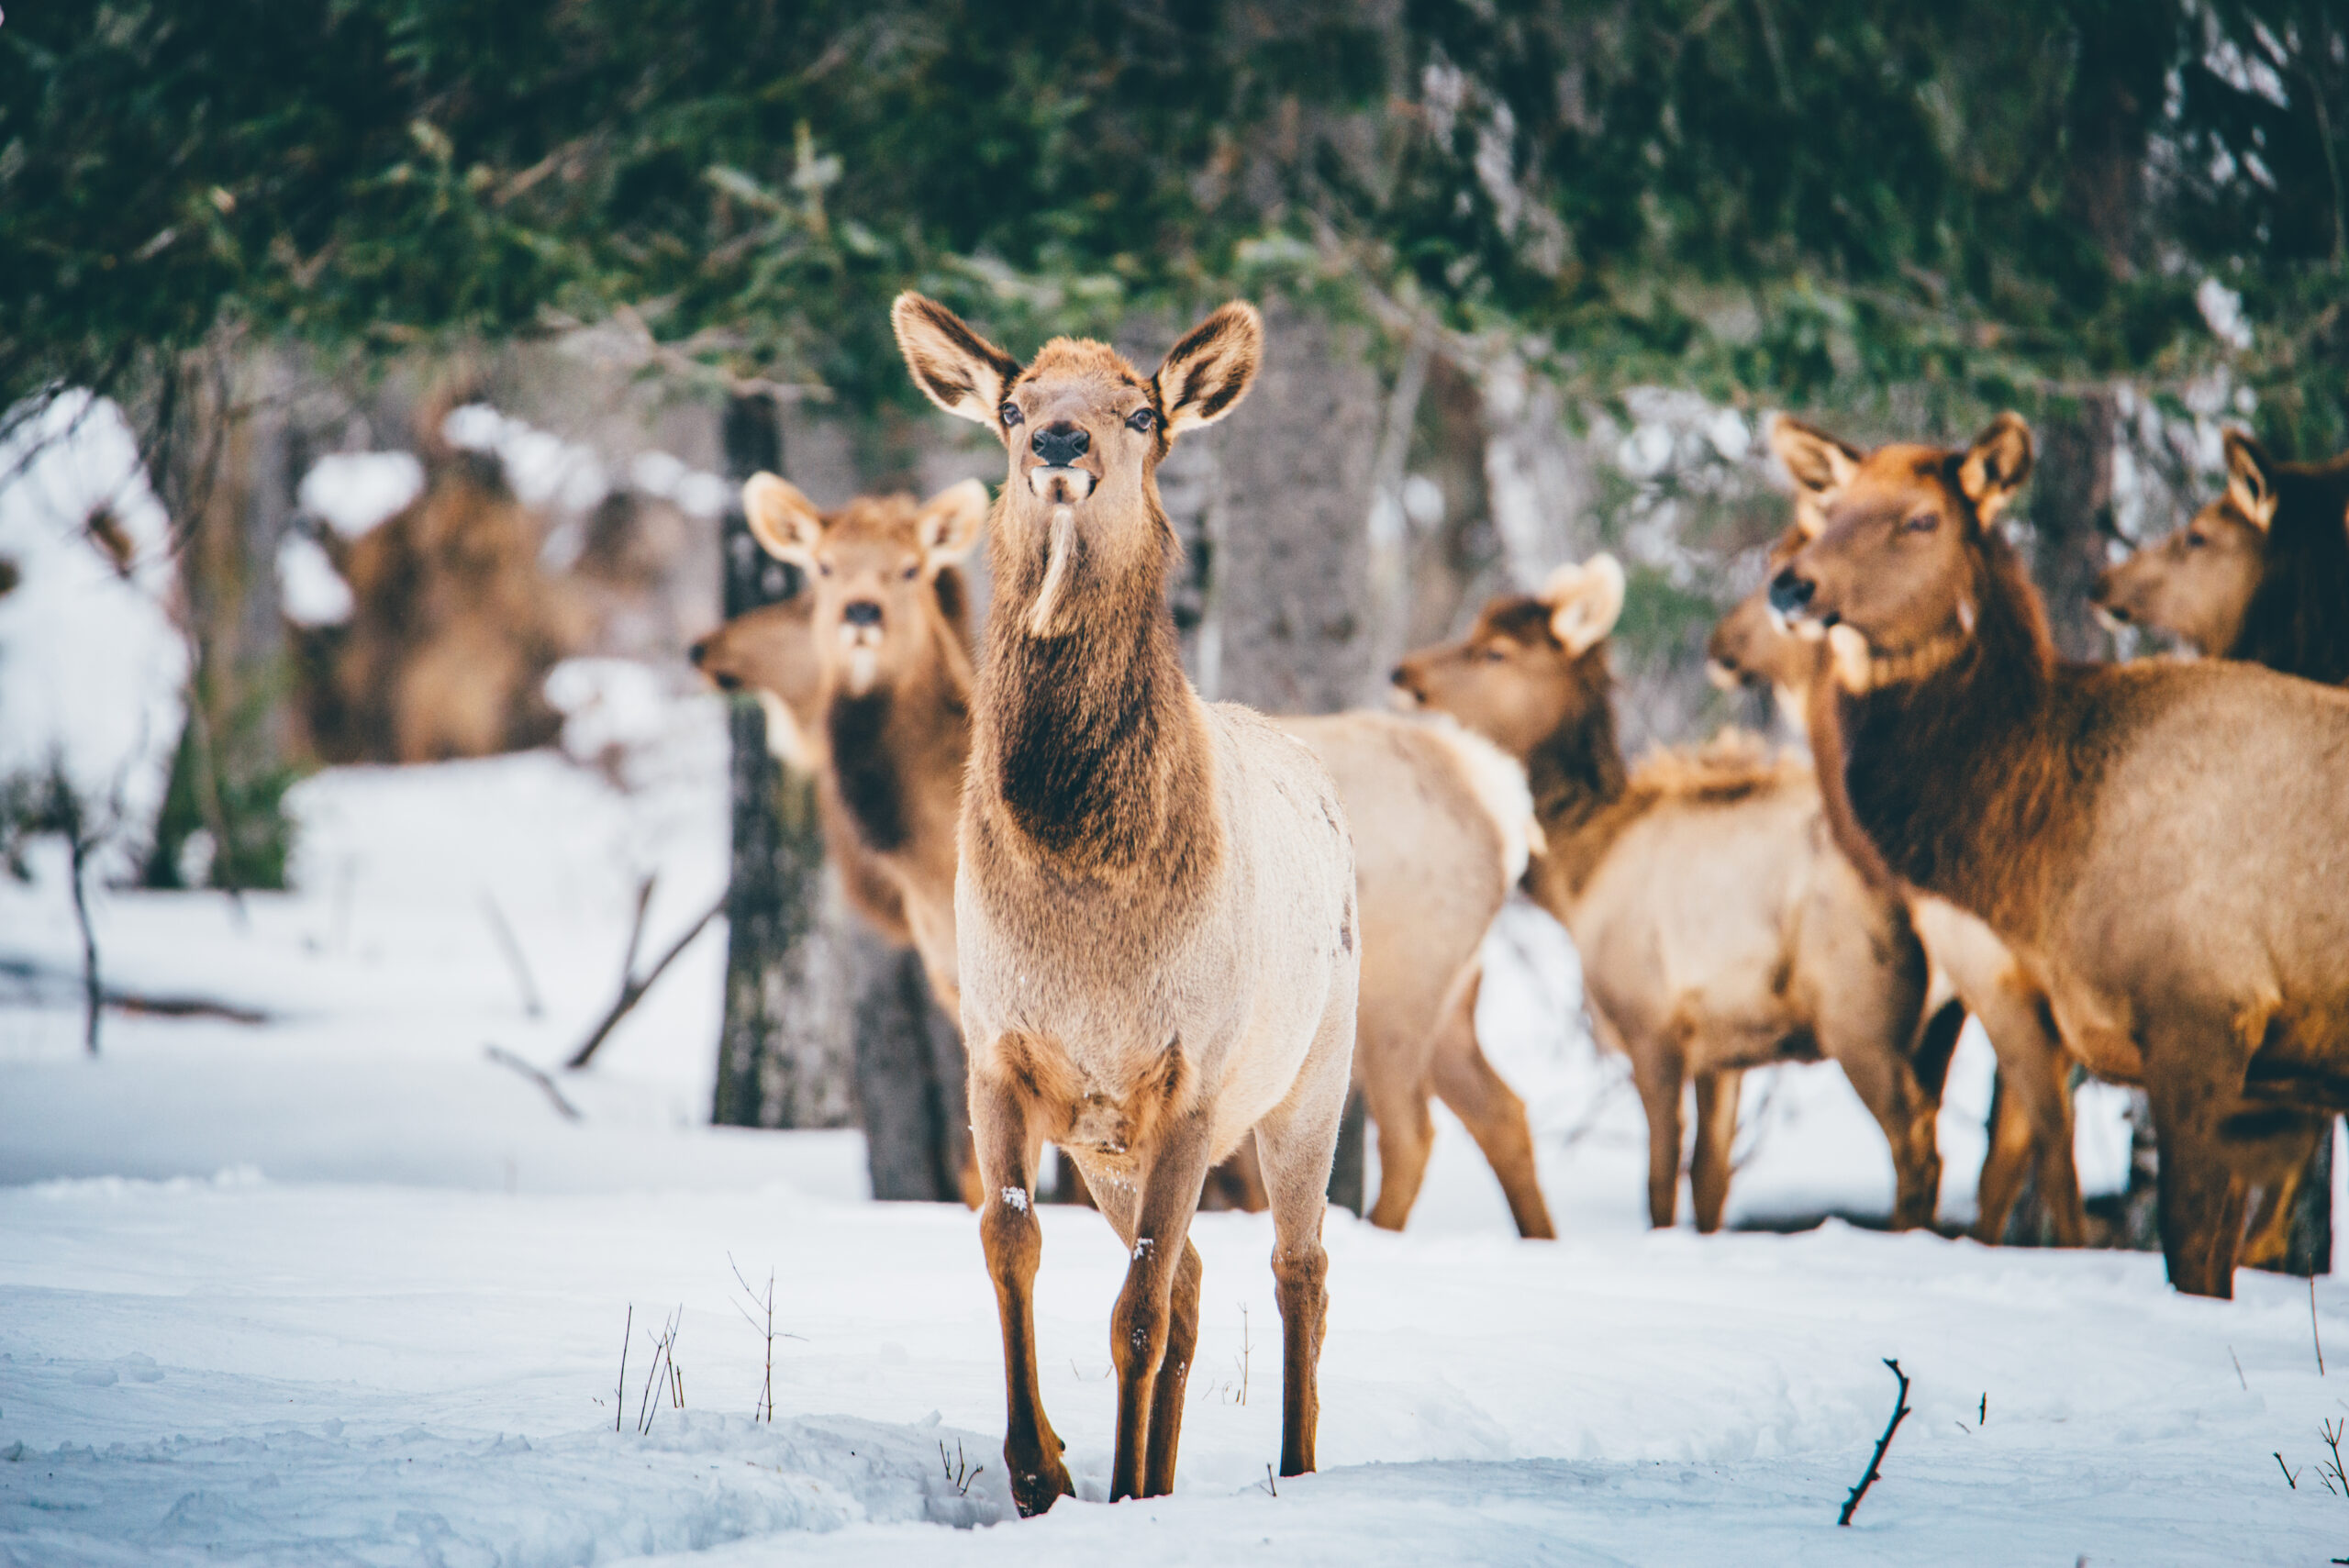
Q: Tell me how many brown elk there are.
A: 7